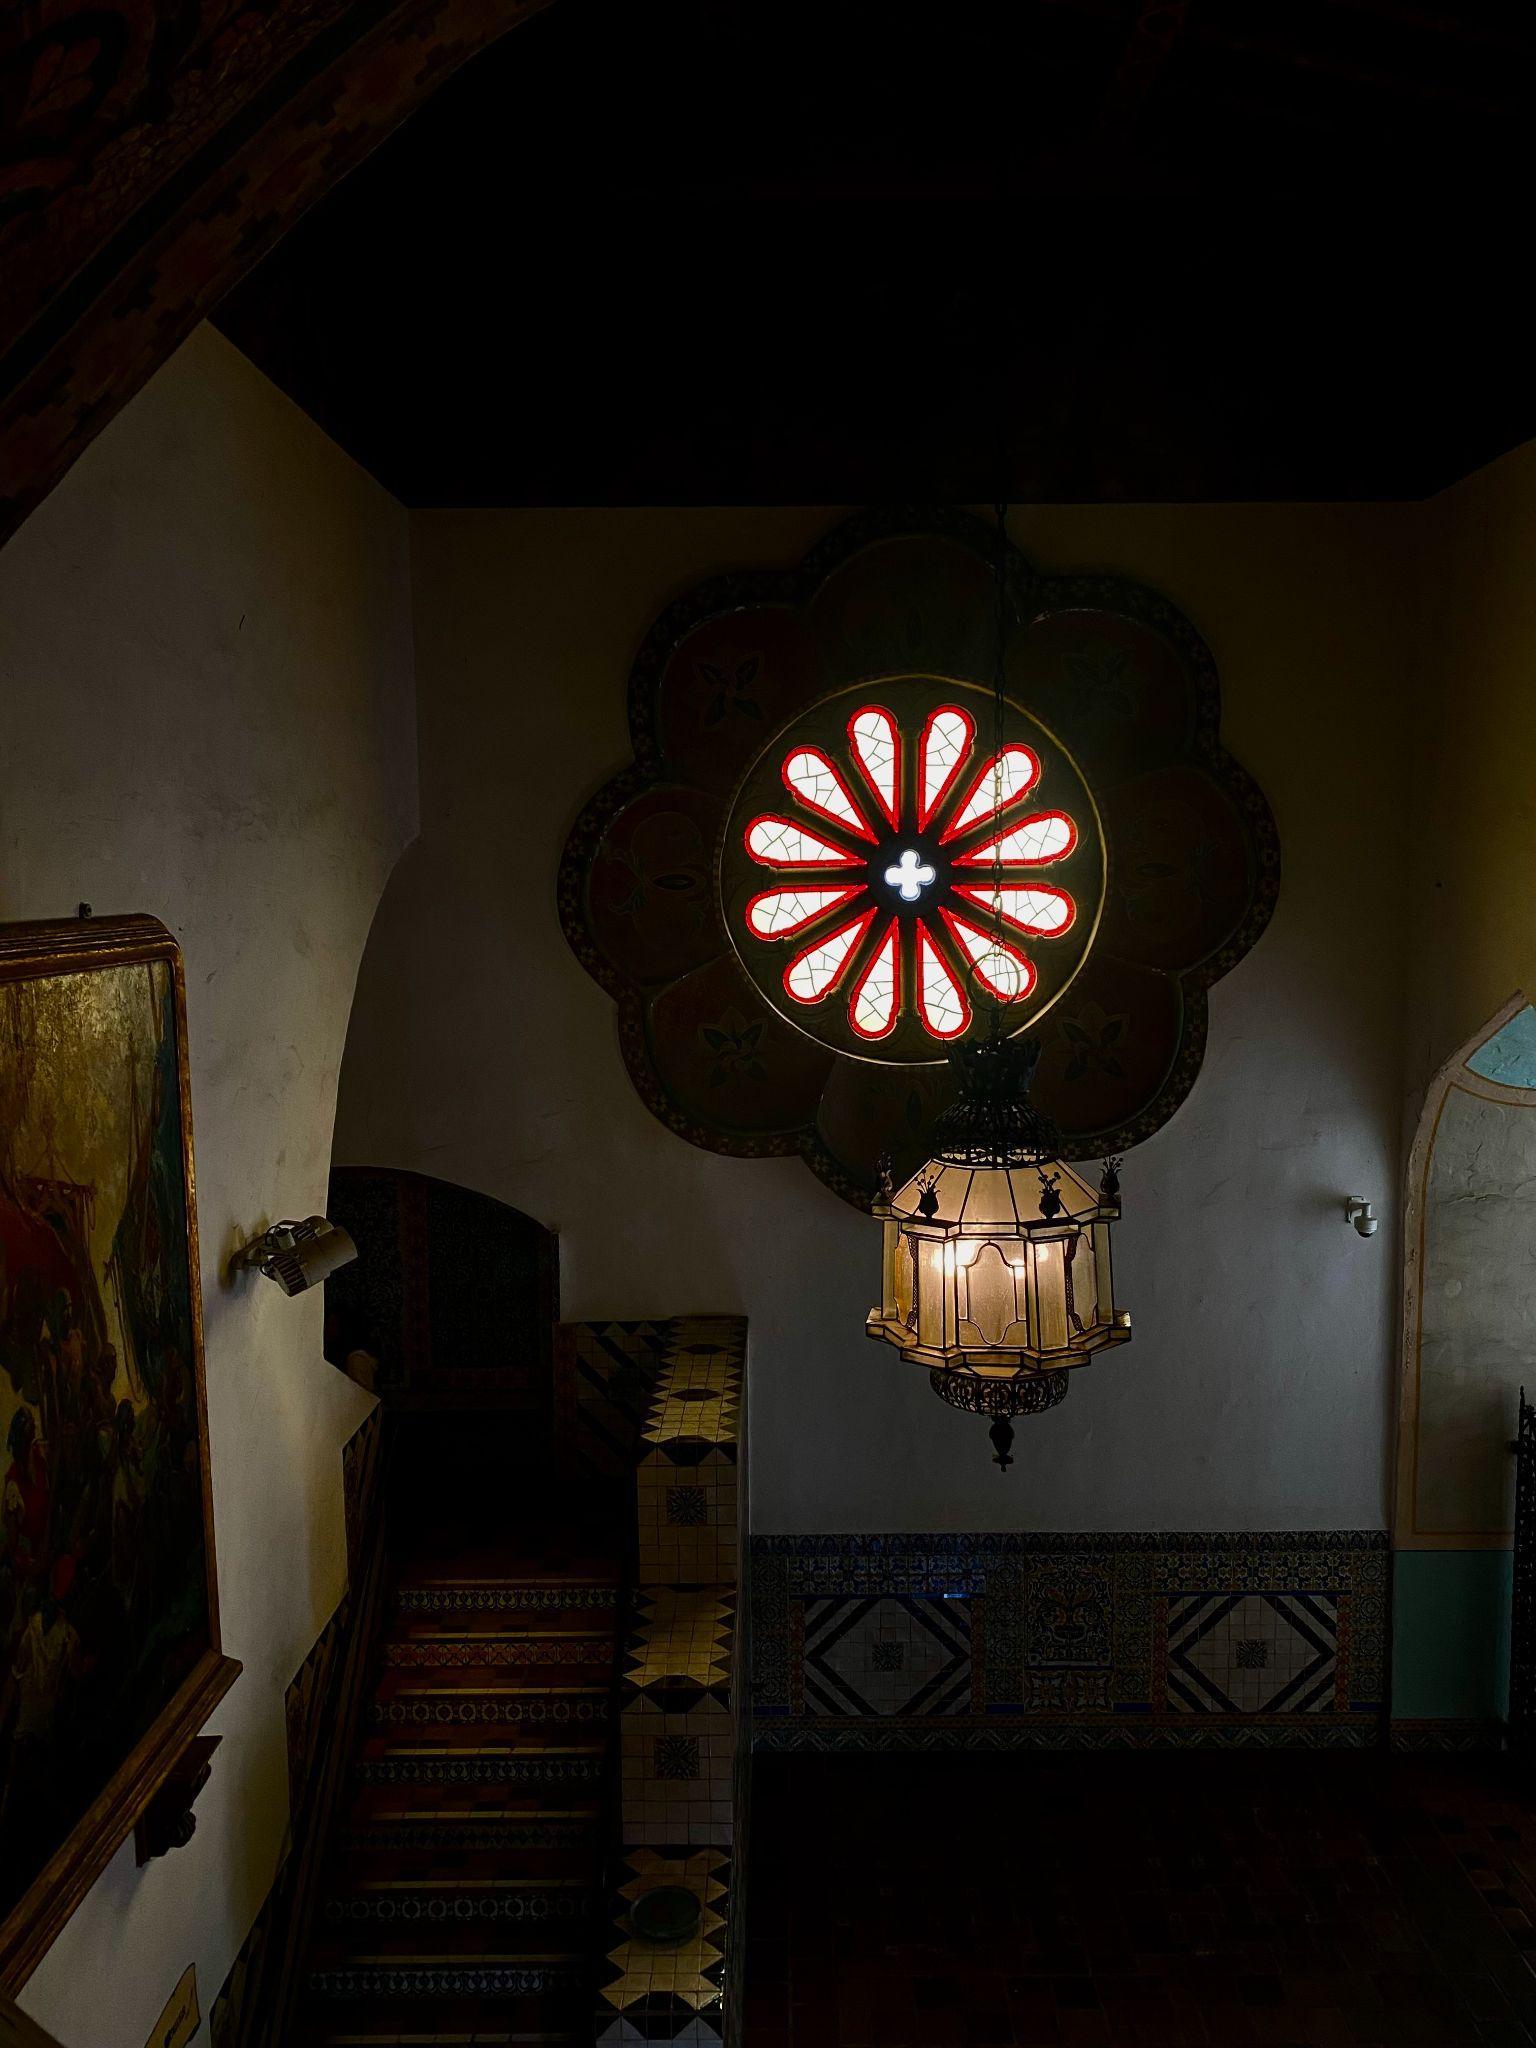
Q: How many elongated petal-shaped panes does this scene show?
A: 12